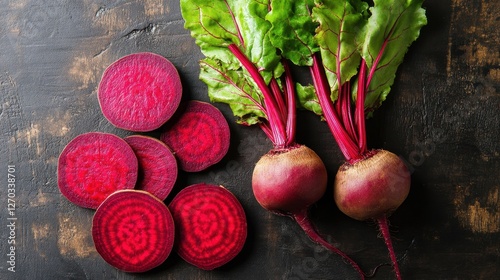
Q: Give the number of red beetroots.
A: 2